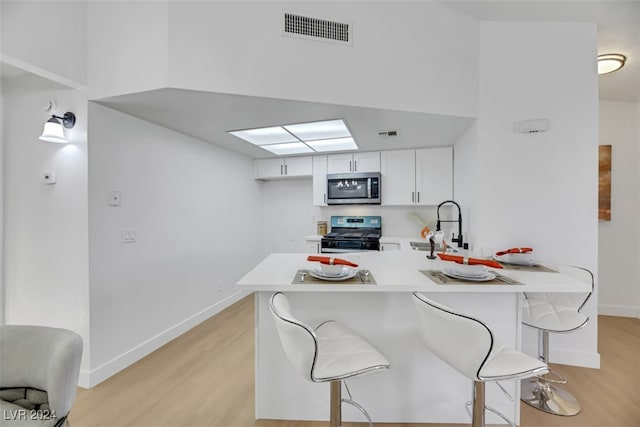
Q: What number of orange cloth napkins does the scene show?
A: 3